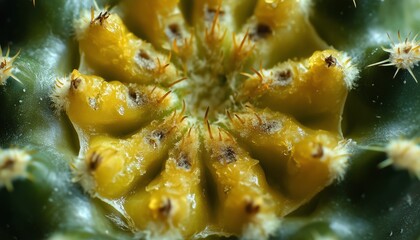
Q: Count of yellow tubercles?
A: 10